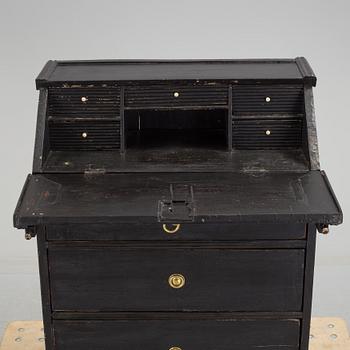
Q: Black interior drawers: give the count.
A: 5